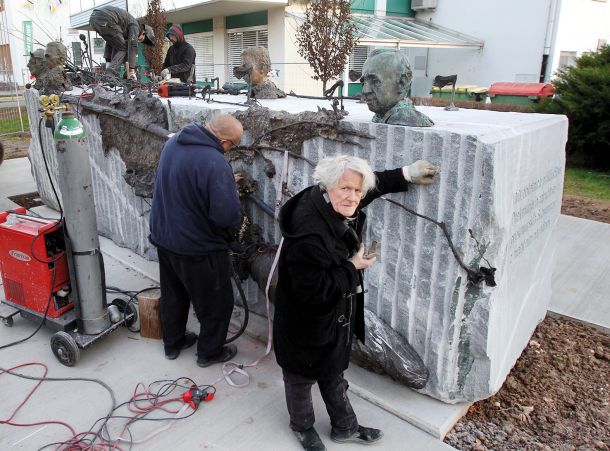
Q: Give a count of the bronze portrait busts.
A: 4